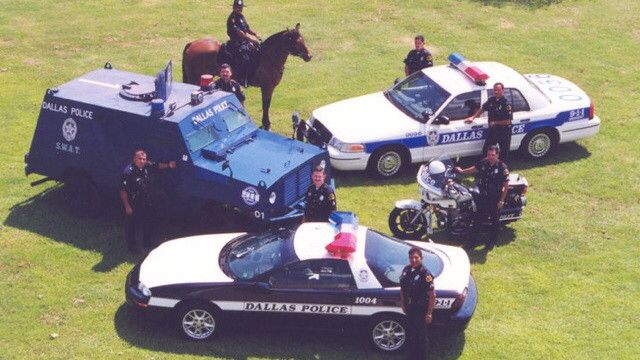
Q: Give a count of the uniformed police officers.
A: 8